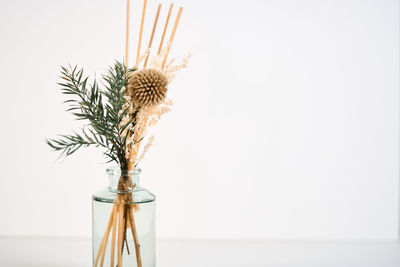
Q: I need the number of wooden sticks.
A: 5